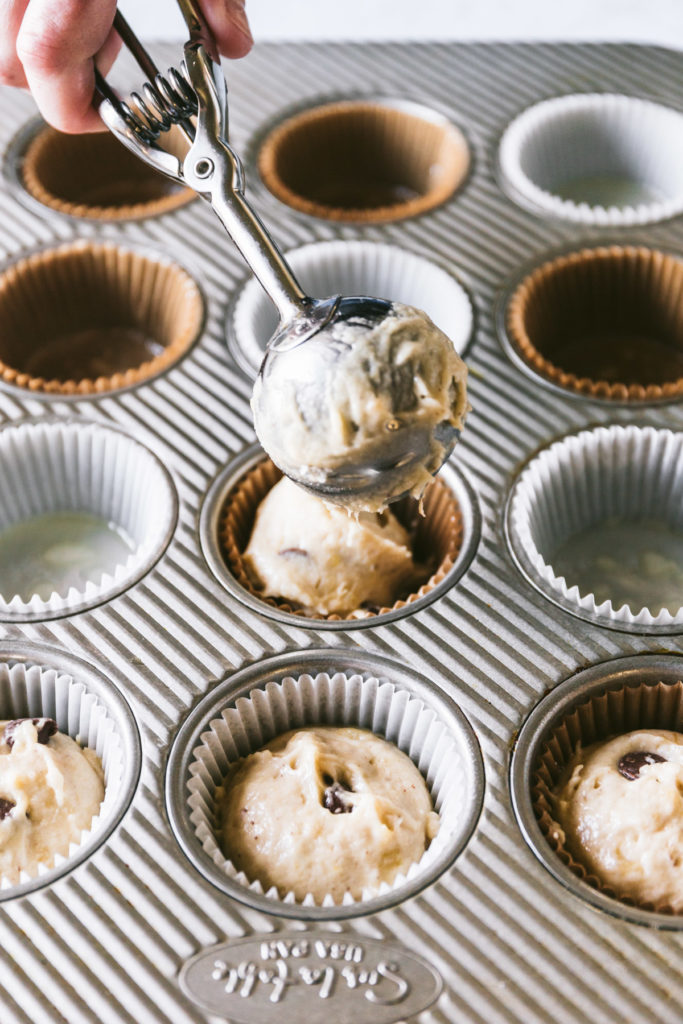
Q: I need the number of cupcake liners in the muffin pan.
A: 12